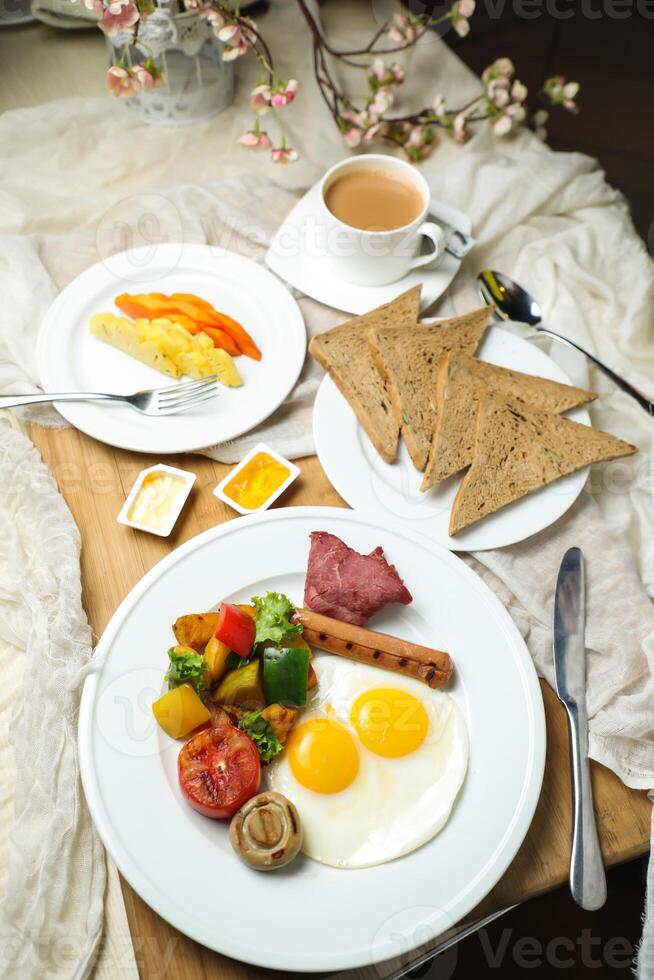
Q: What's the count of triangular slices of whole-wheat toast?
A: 4